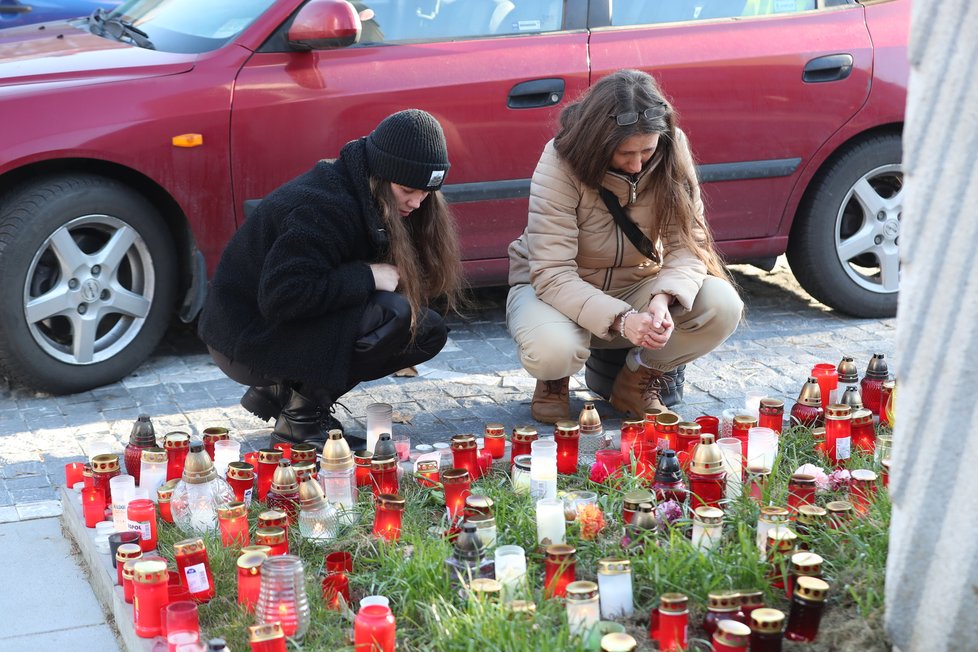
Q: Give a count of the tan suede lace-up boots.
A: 2